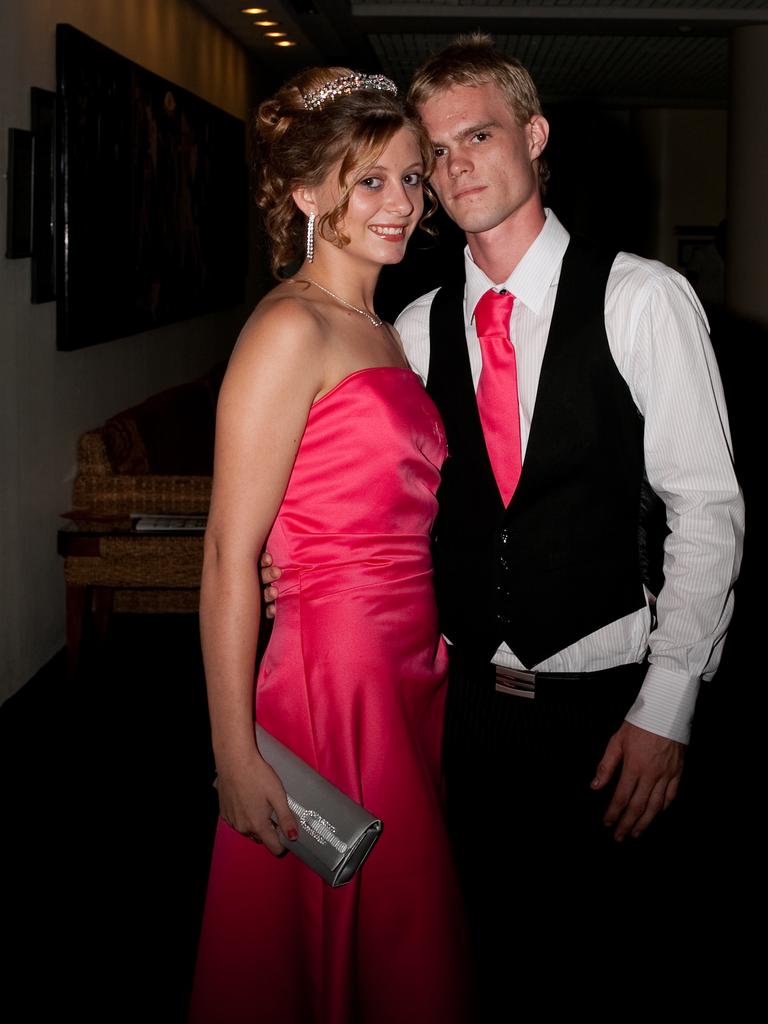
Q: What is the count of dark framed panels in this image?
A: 3